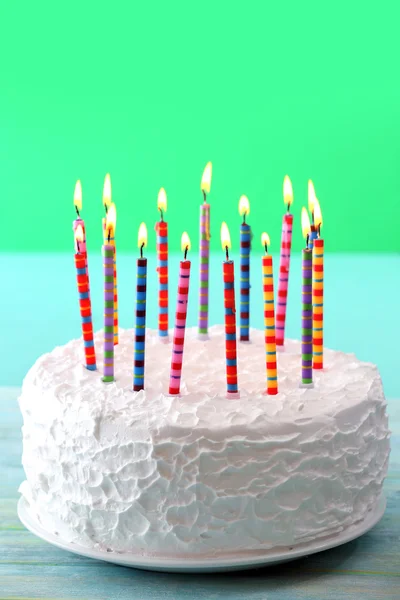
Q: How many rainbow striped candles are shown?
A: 15